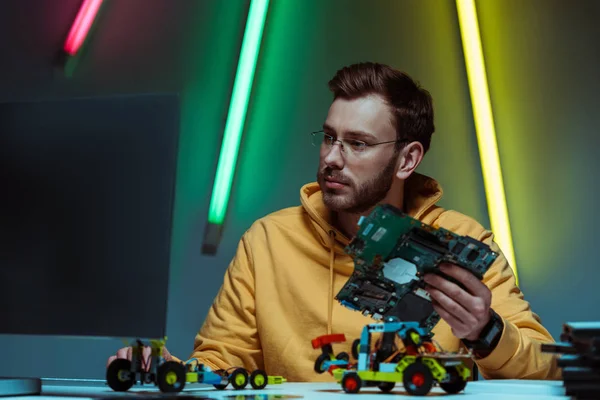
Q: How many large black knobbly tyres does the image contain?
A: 4